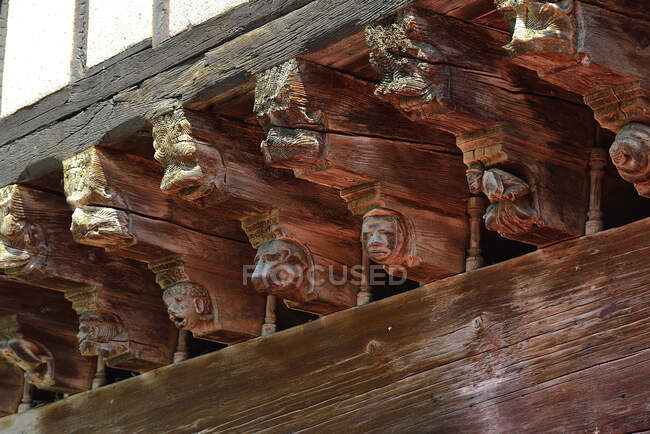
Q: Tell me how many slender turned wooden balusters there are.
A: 7